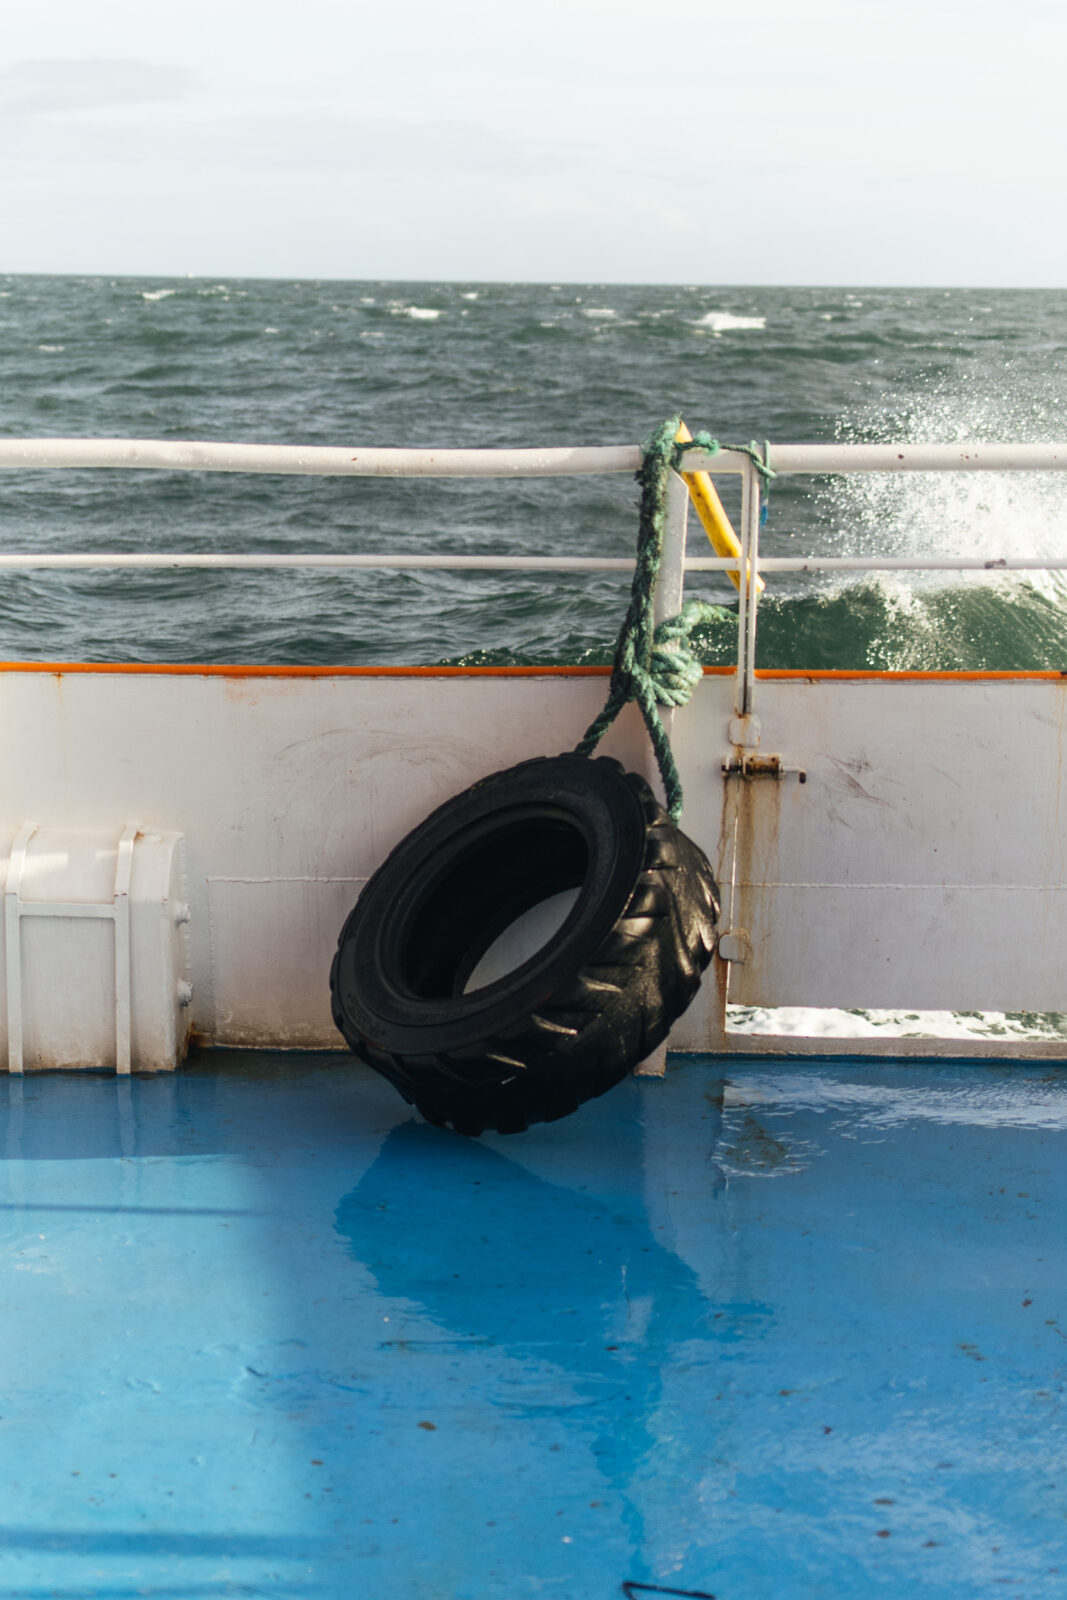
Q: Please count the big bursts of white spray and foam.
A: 1